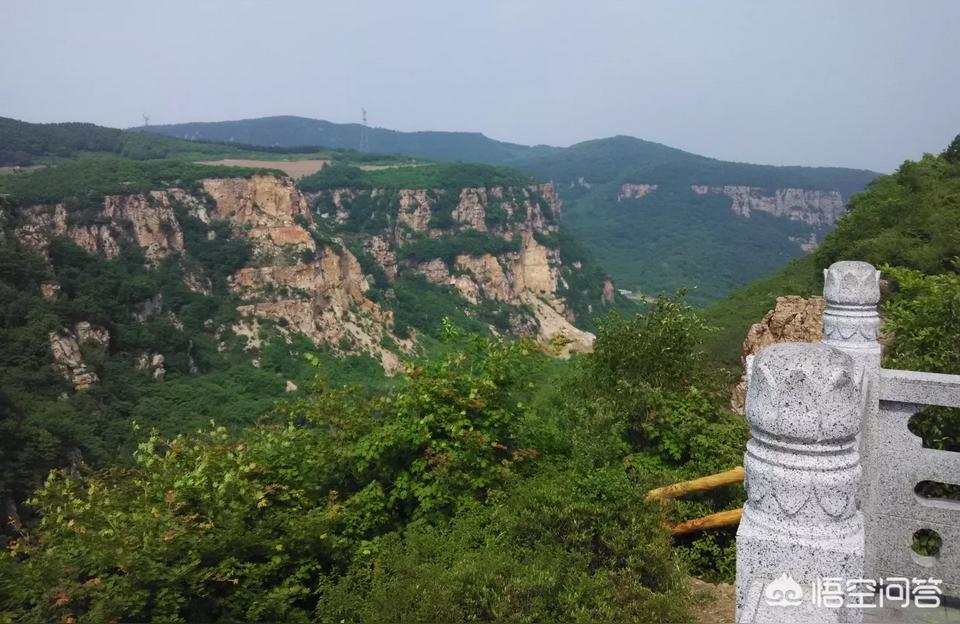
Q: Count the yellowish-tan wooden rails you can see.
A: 2